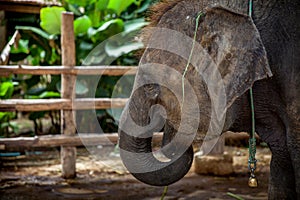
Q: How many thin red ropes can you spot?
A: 0